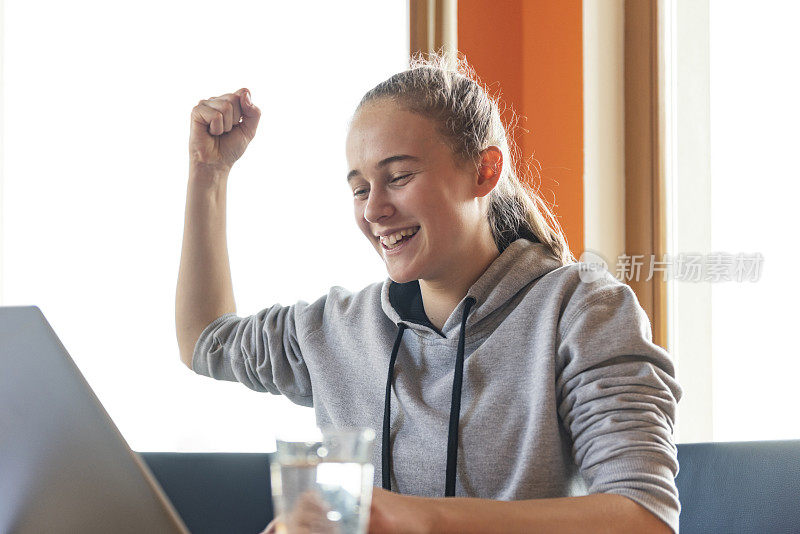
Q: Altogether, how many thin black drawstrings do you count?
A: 2